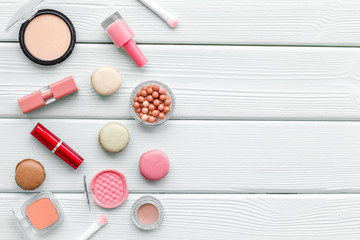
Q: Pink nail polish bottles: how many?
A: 1